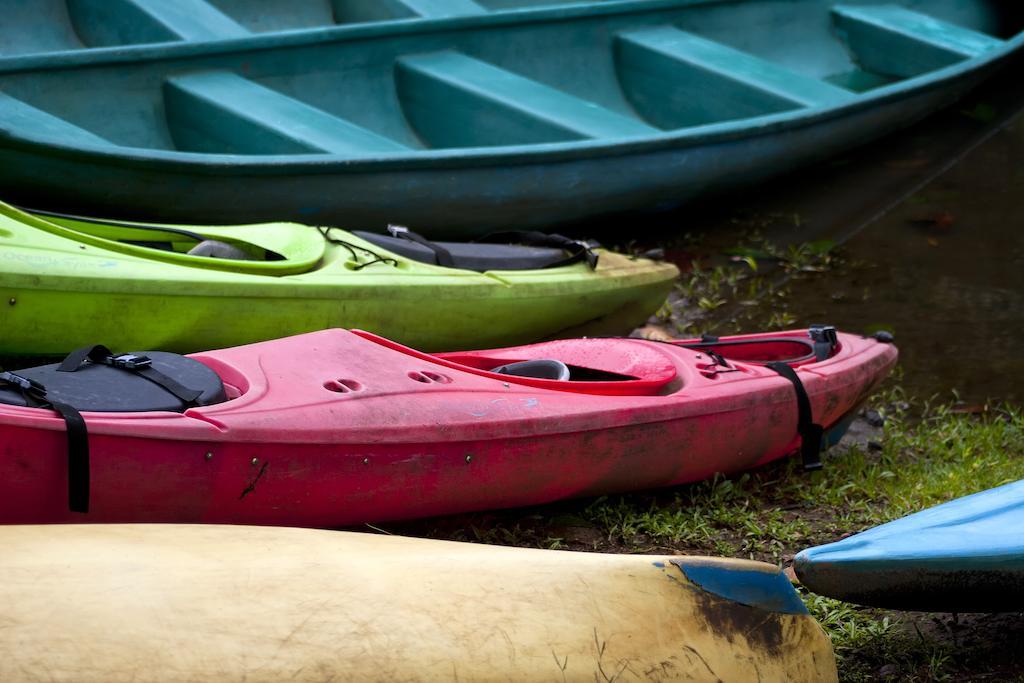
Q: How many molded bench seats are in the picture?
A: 7